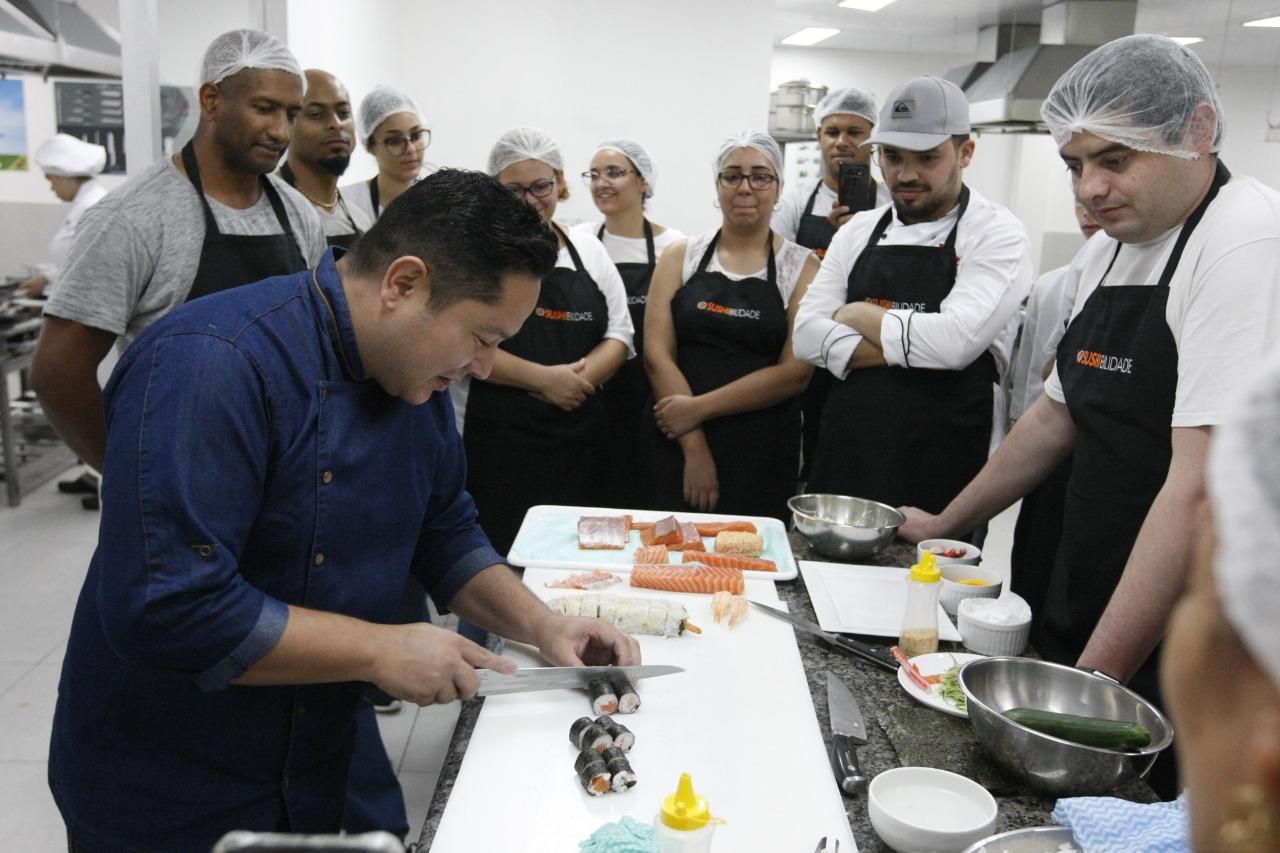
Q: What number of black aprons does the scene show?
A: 9